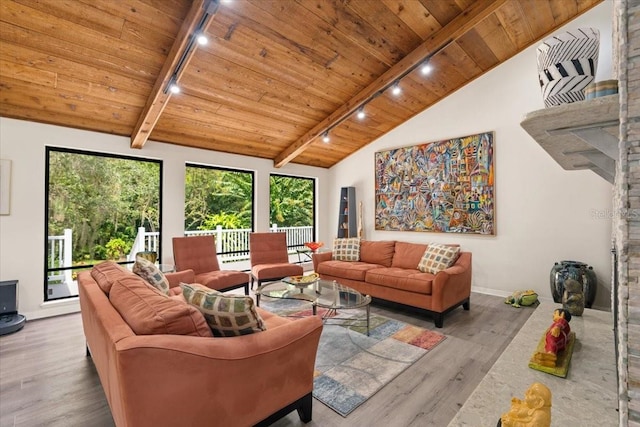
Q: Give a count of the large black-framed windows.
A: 3